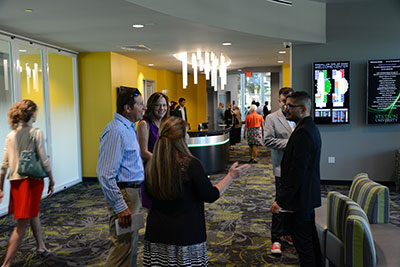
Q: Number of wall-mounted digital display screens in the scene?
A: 2